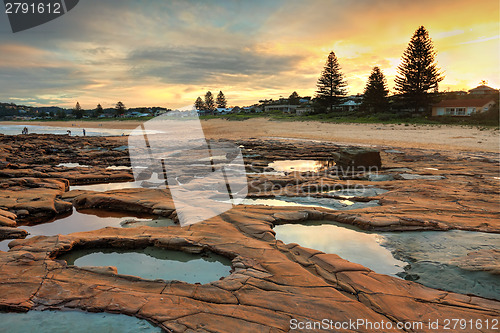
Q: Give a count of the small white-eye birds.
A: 0